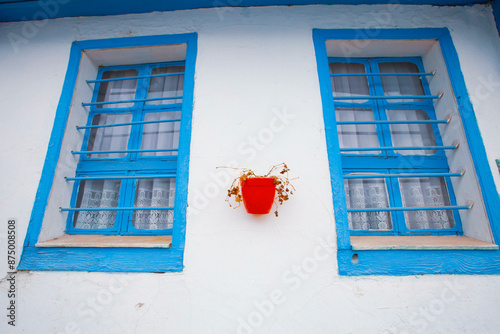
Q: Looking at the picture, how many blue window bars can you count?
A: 12